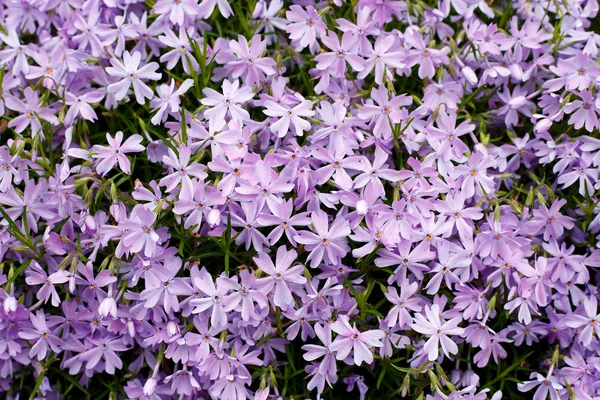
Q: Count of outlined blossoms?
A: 0